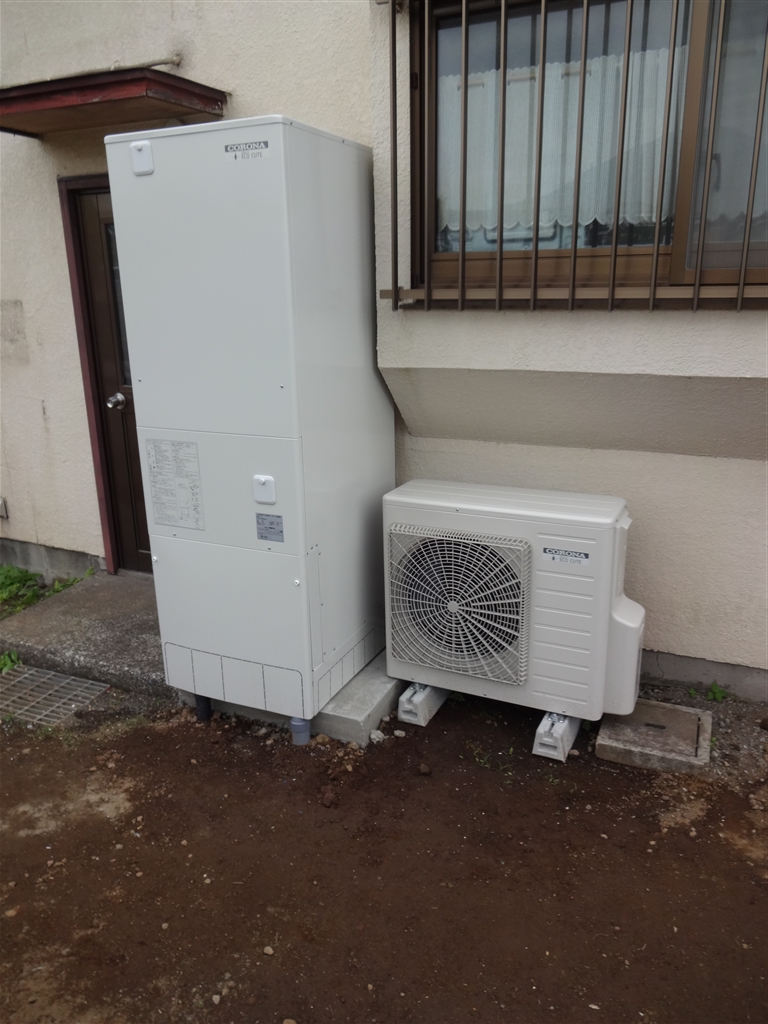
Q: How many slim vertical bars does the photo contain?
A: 10